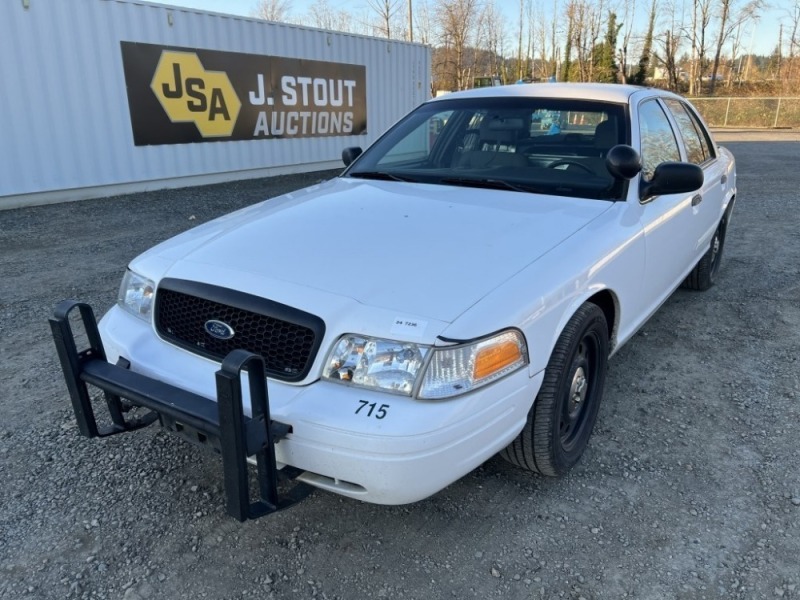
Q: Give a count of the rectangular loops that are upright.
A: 2